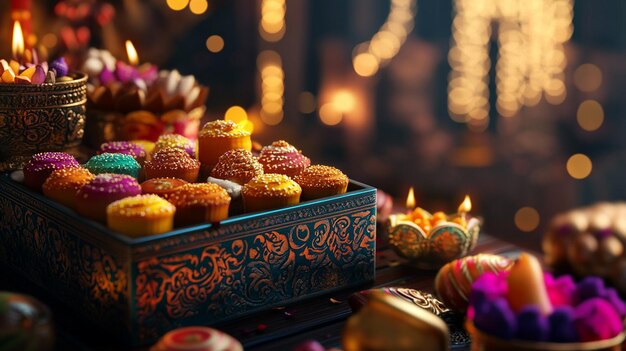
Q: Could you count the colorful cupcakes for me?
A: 15